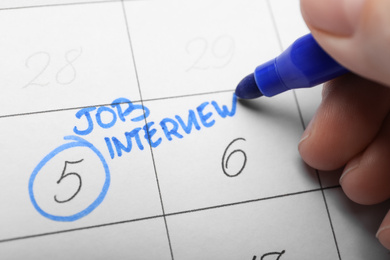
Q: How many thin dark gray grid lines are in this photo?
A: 5